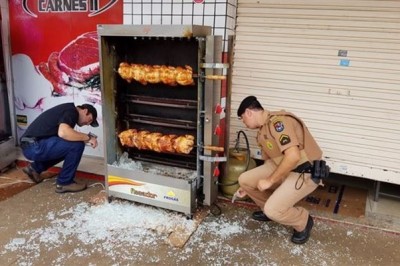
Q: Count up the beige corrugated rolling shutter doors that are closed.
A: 1